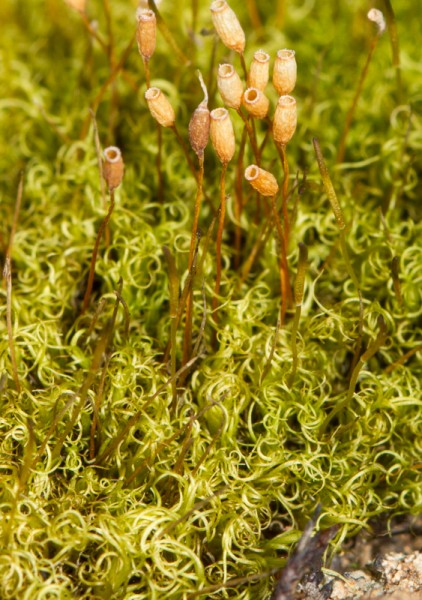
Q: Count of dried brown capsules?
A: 12